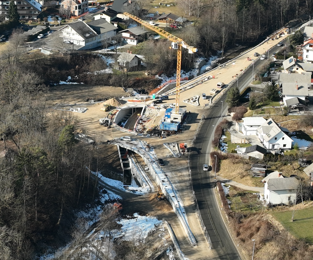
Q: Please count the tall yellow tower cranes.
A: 1